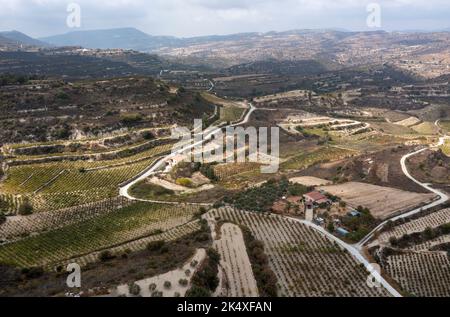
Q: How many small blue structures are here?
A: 2